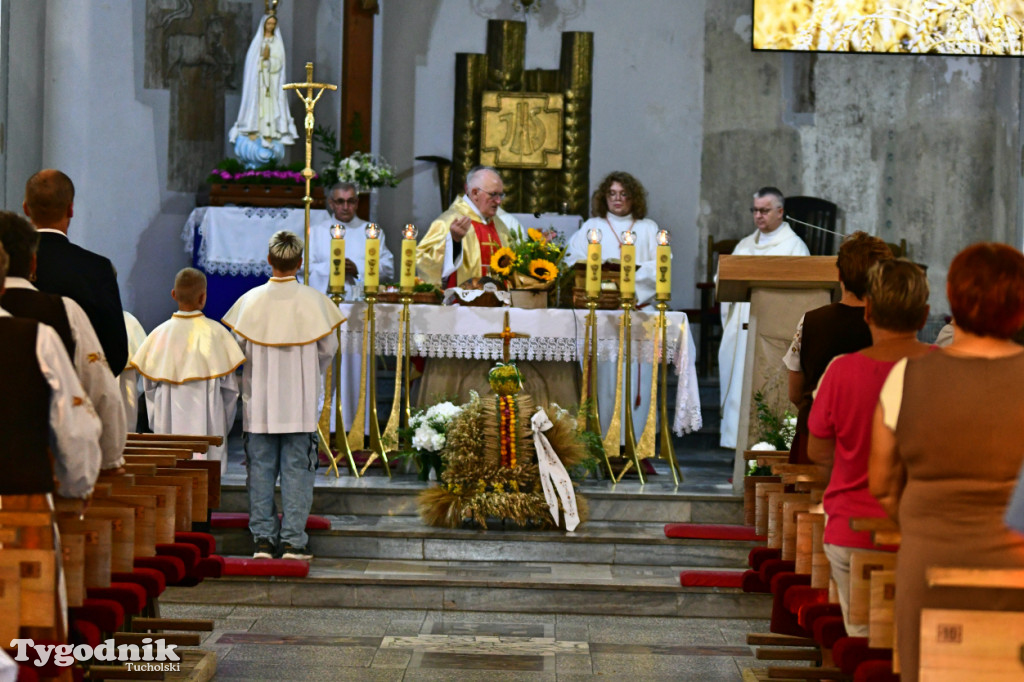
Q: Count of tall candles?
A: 6